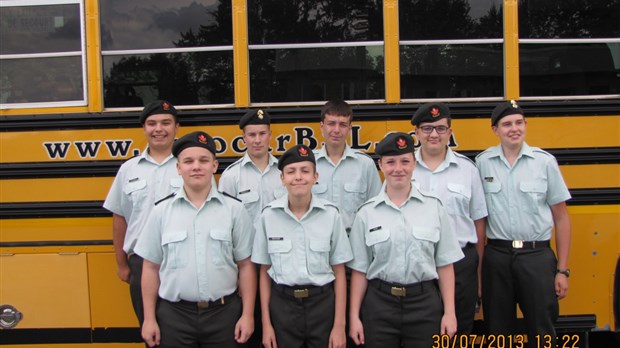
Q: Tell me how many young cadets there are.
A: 8